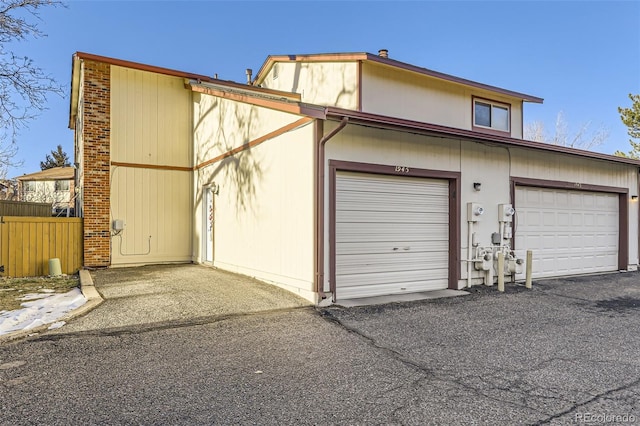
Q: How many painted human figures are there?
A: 0